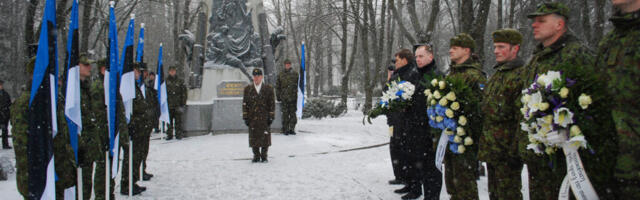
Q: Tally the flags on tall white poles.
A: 7